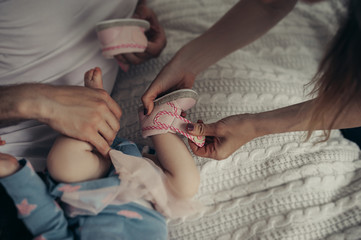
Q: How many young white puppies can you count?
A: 0